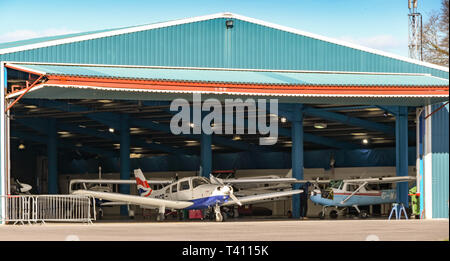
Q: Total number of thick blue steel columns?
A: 5